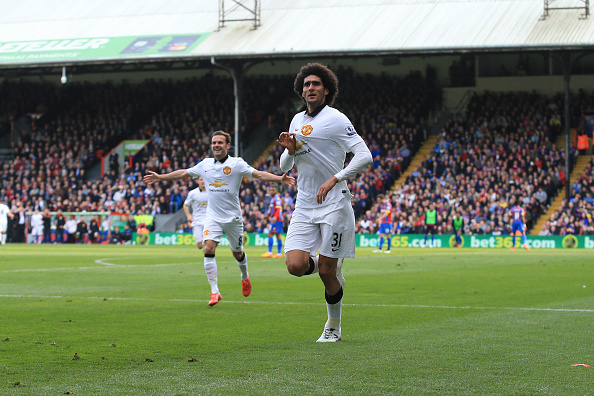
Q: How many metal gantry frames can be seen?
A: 2